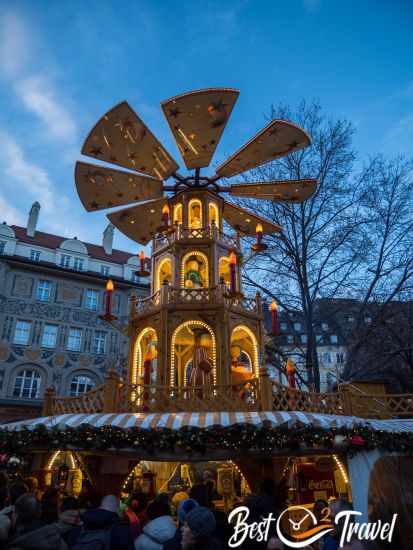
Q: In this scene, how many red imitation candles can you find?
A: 8